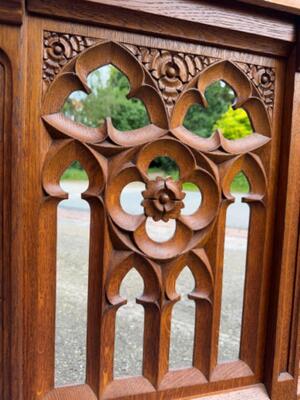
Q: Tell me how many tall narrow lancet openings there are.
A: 4